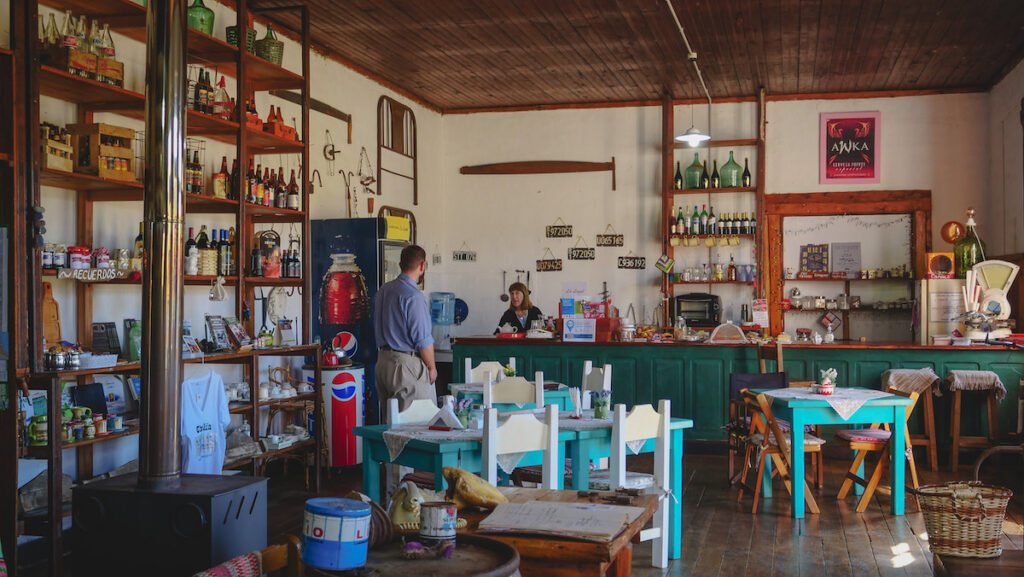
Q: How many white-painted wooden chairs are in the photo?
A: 6